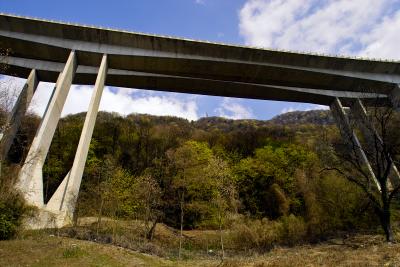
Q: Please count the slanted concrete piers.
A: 5